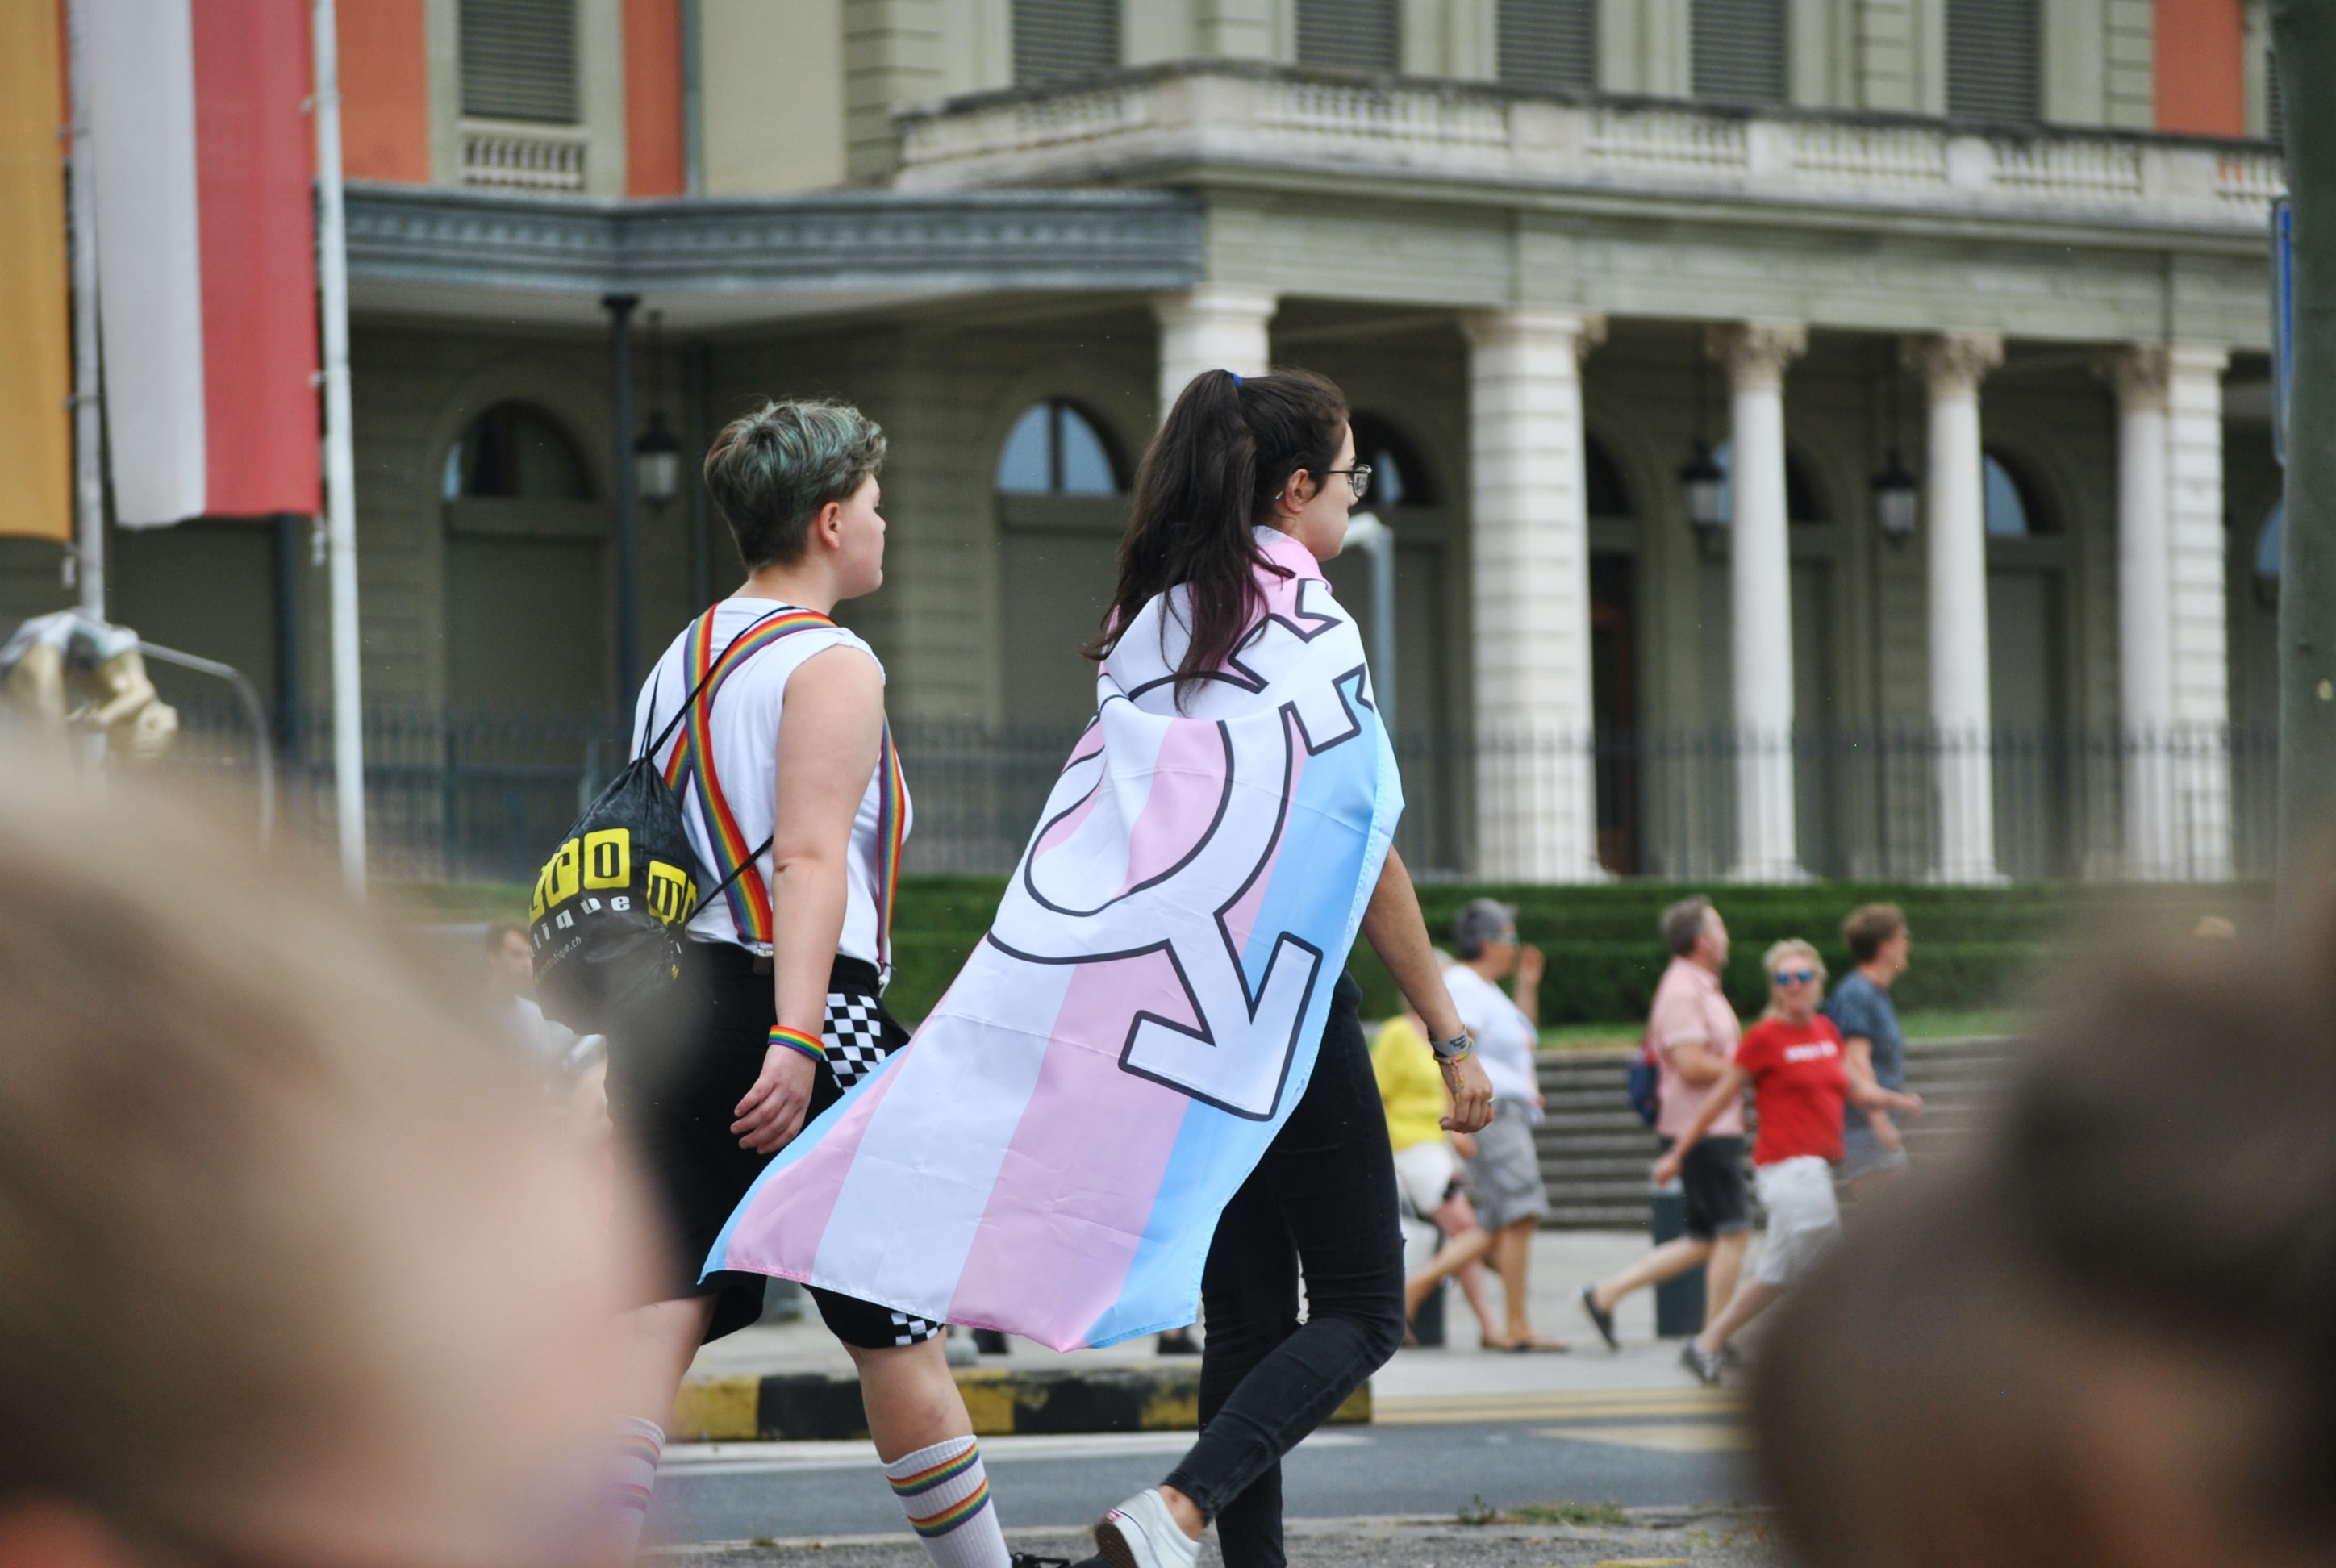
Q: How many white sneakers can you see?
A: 1